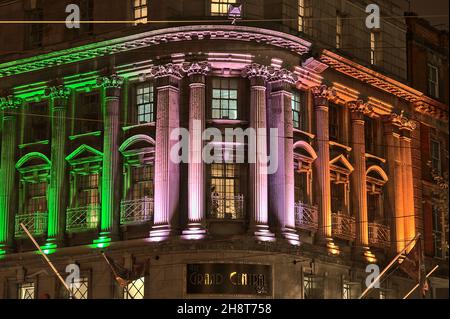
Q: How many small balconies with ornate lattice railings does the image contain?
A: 7